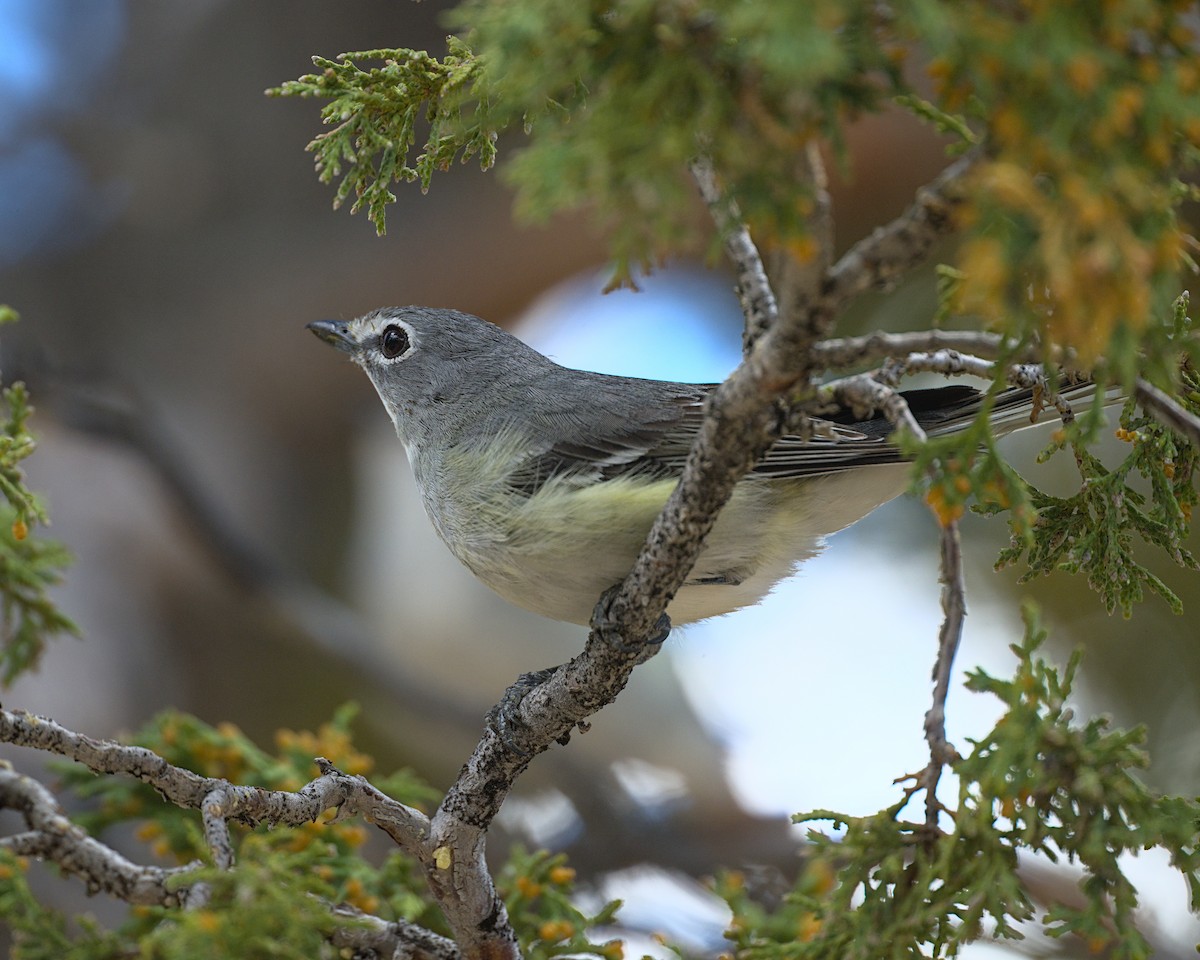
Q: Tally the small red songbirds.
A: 0